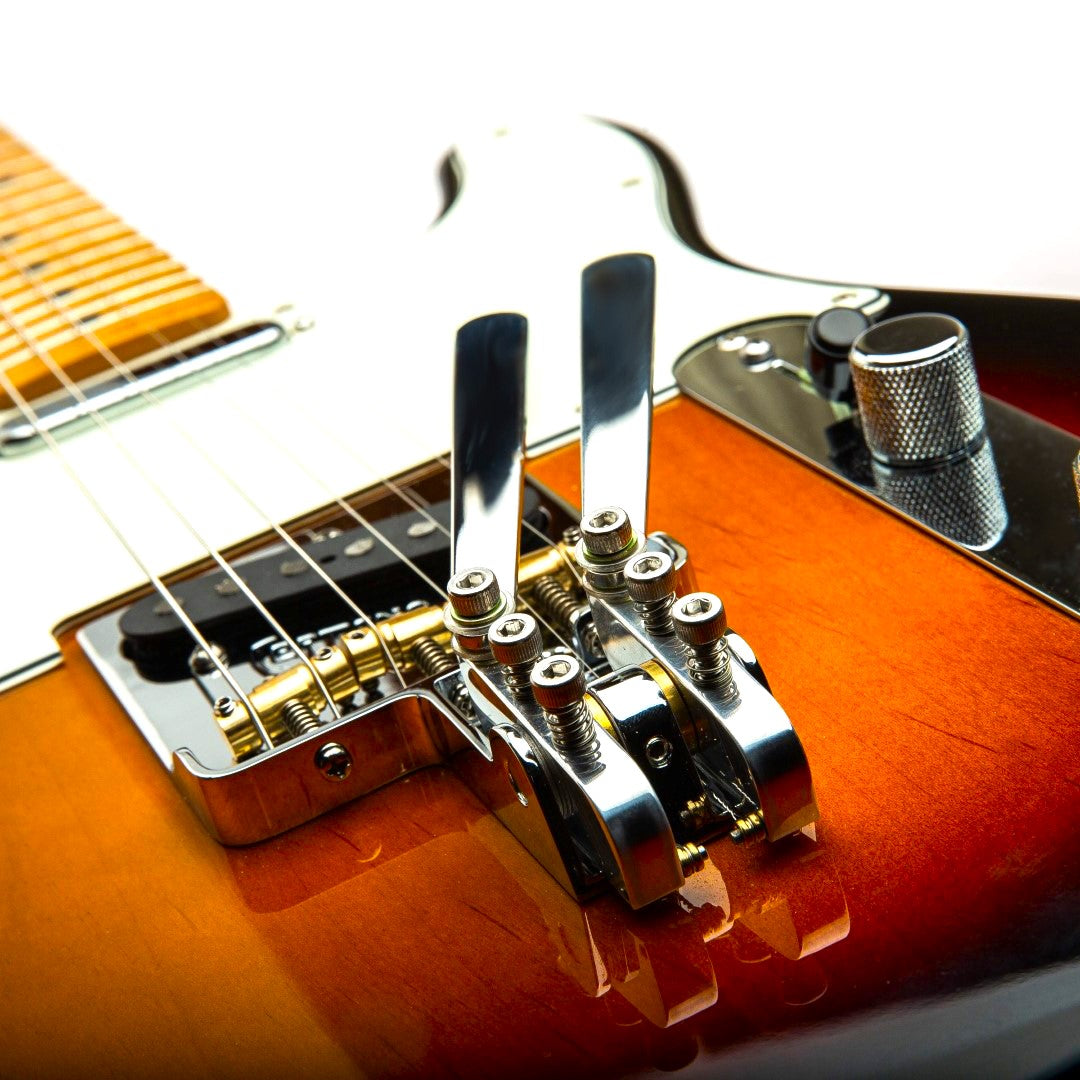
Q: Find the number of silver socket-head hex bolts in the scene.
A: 6